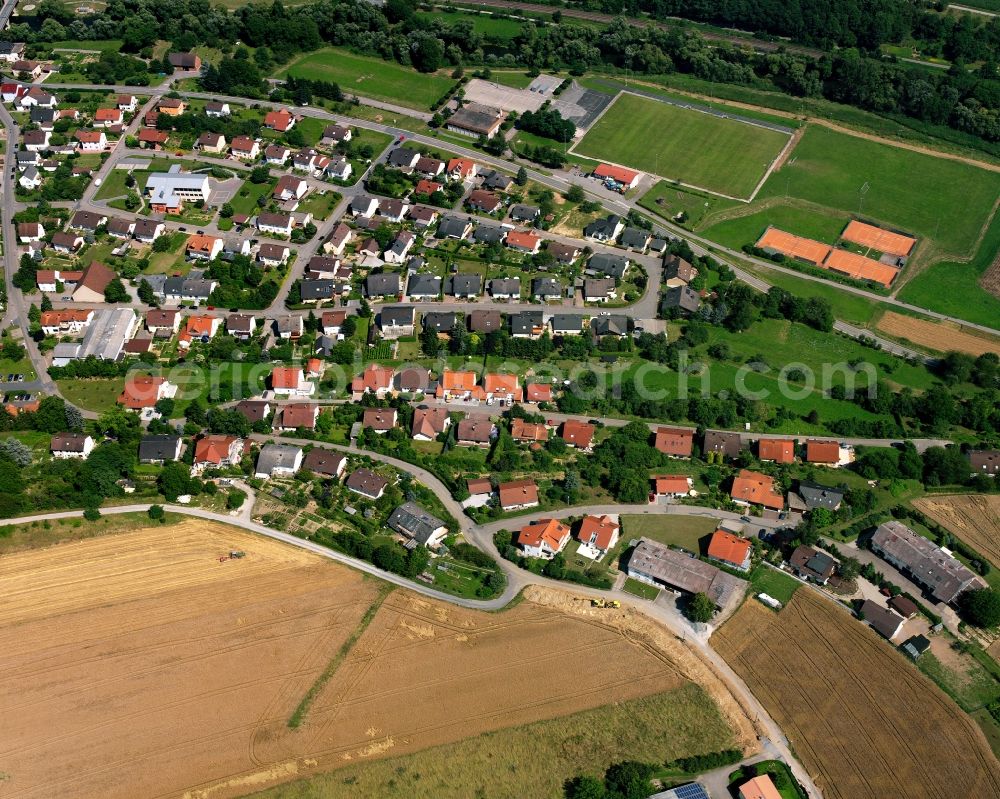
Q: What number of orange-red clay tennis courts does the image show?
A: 3